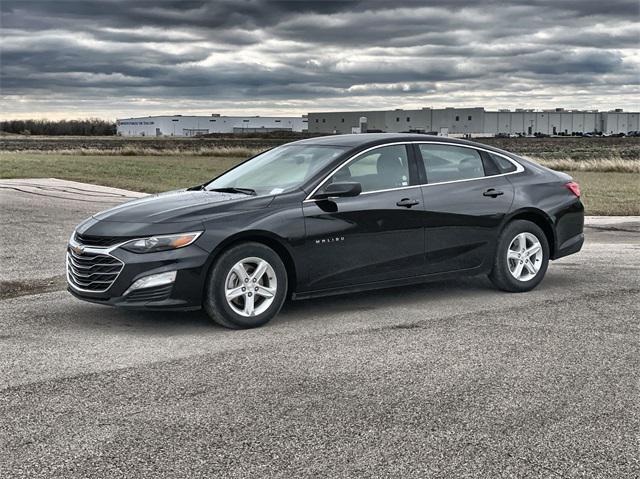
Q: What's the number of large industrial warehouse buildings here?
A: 2